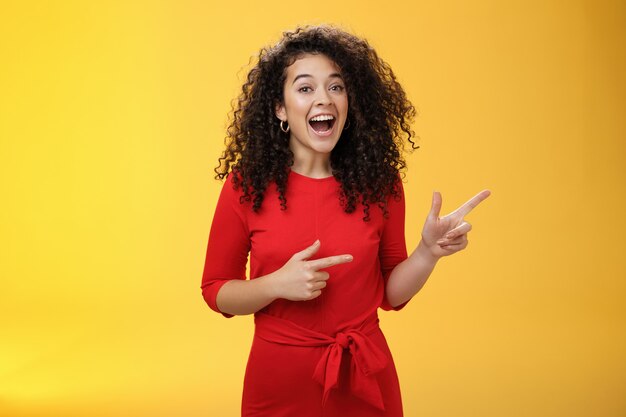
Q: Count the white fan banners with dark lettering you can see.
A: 0